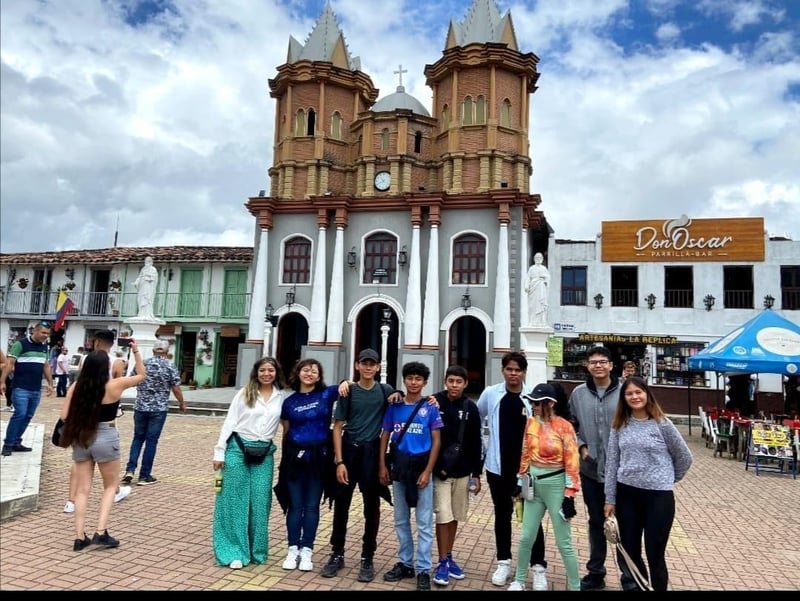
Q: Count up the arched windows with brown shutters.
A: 3